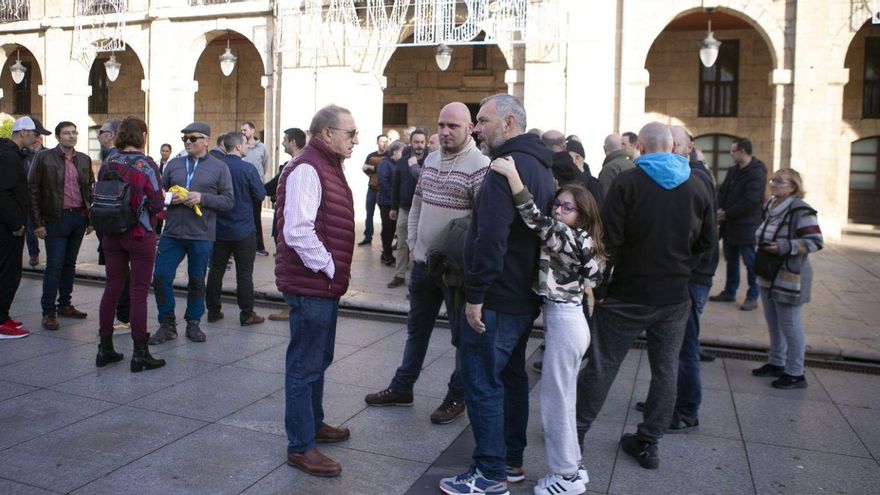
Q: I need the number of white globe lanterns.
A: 5